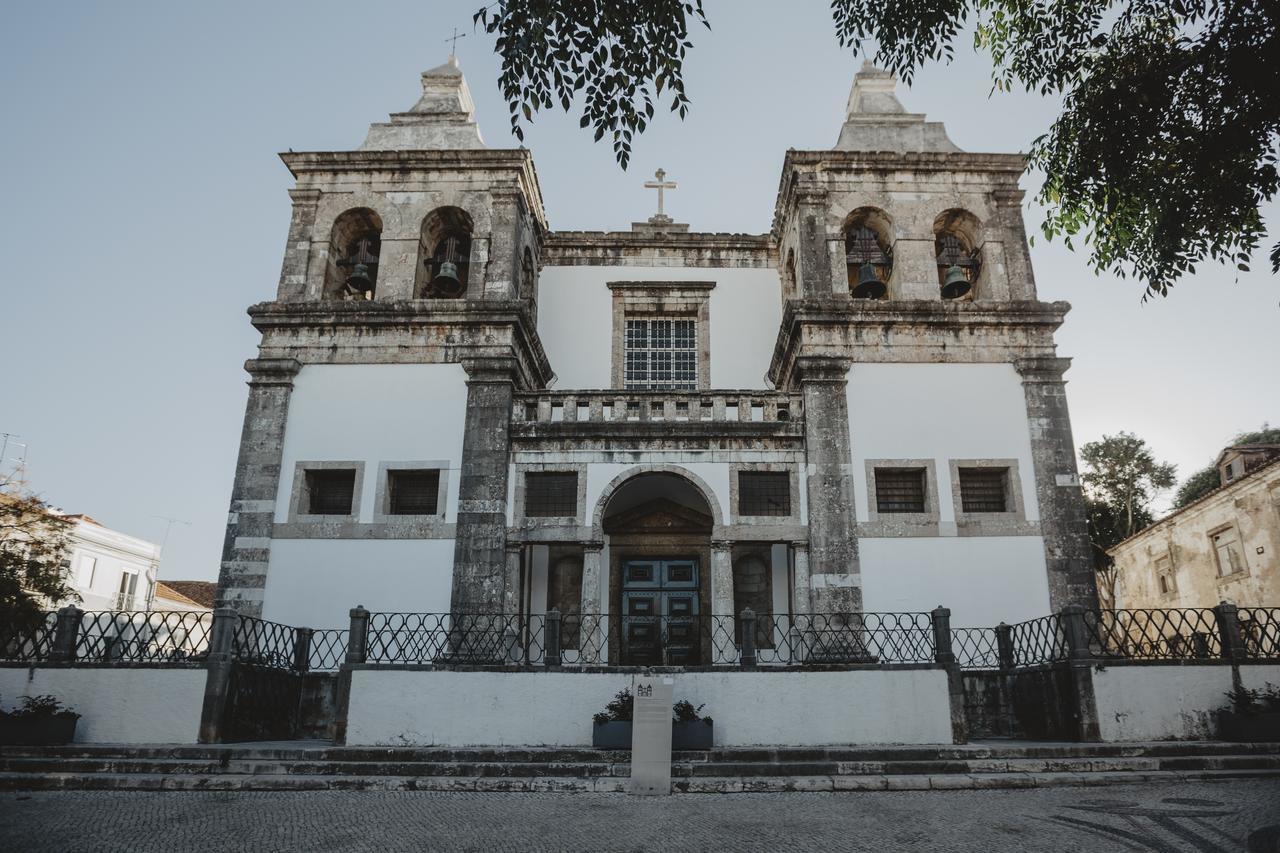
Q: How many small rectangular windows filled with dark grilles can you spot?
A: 6